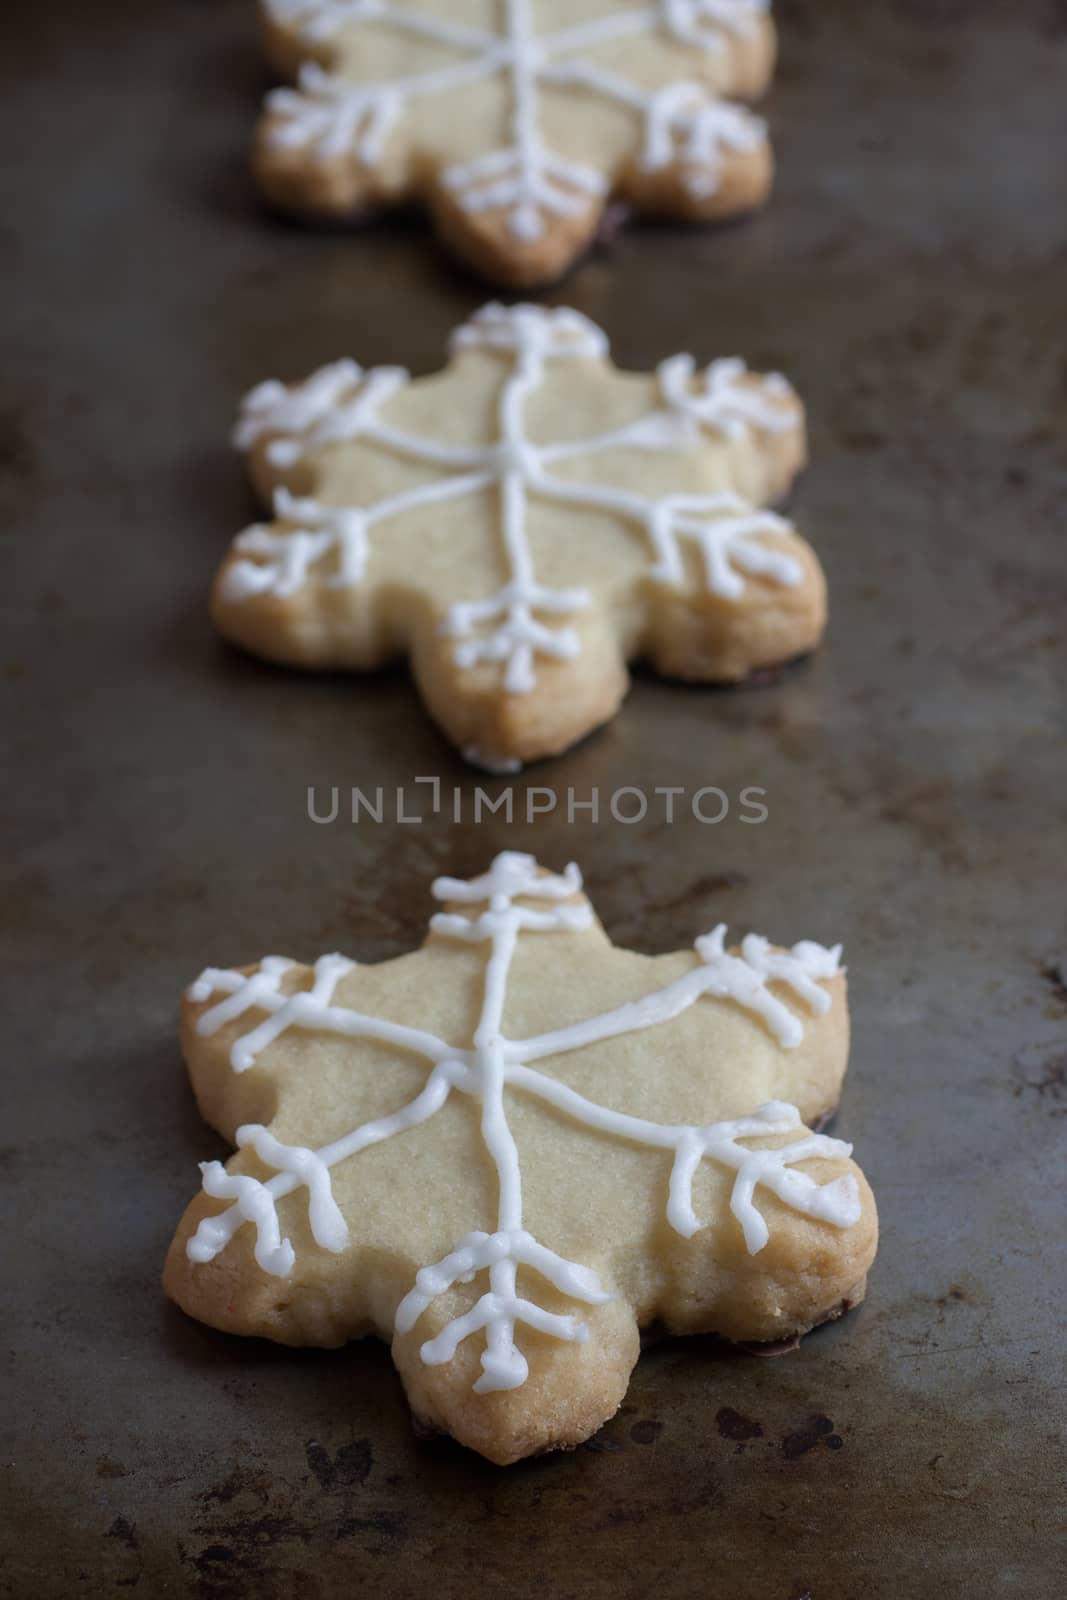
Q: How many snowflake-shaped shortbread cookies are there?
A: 3